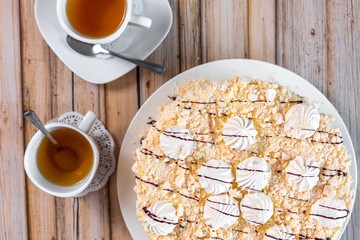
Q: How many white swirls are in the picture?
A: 11